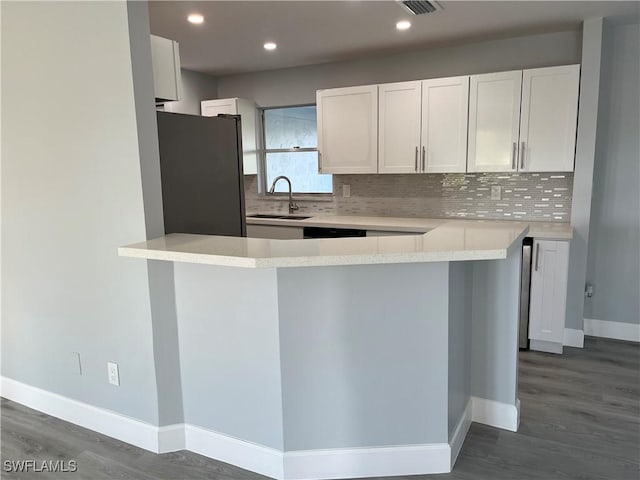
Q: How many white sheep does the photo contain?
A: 0